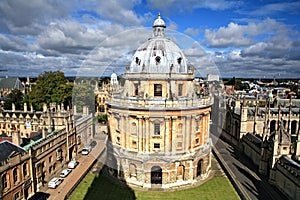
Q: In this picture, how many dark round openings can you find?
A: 3